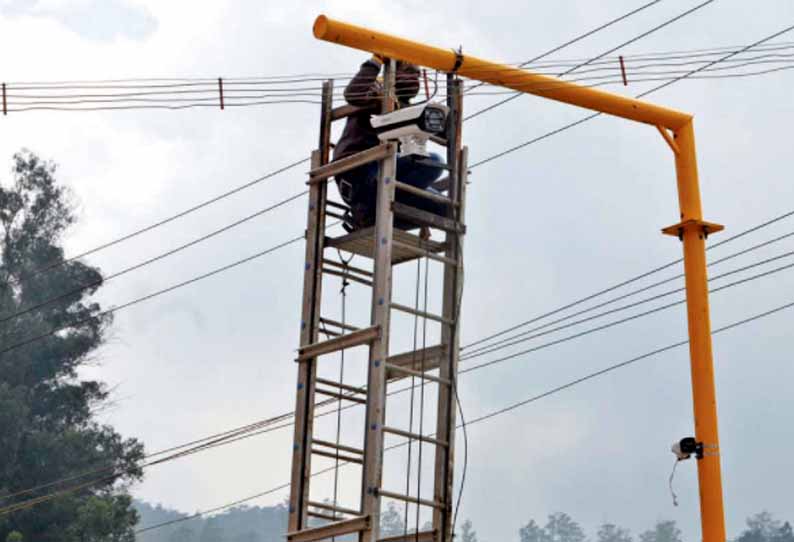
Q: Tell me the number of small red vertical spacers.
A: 4